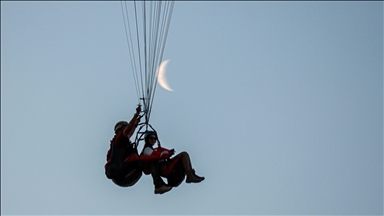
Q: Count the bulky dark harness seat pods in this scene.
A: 2